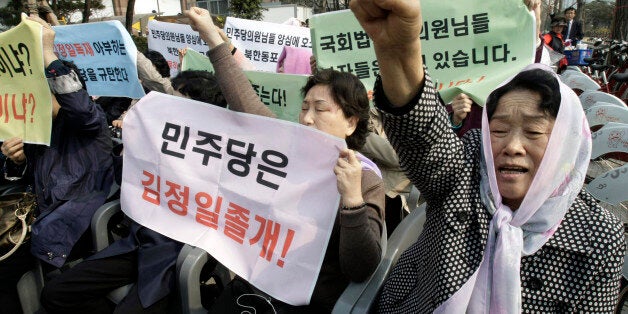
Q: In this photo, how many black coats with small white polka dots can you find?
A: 1